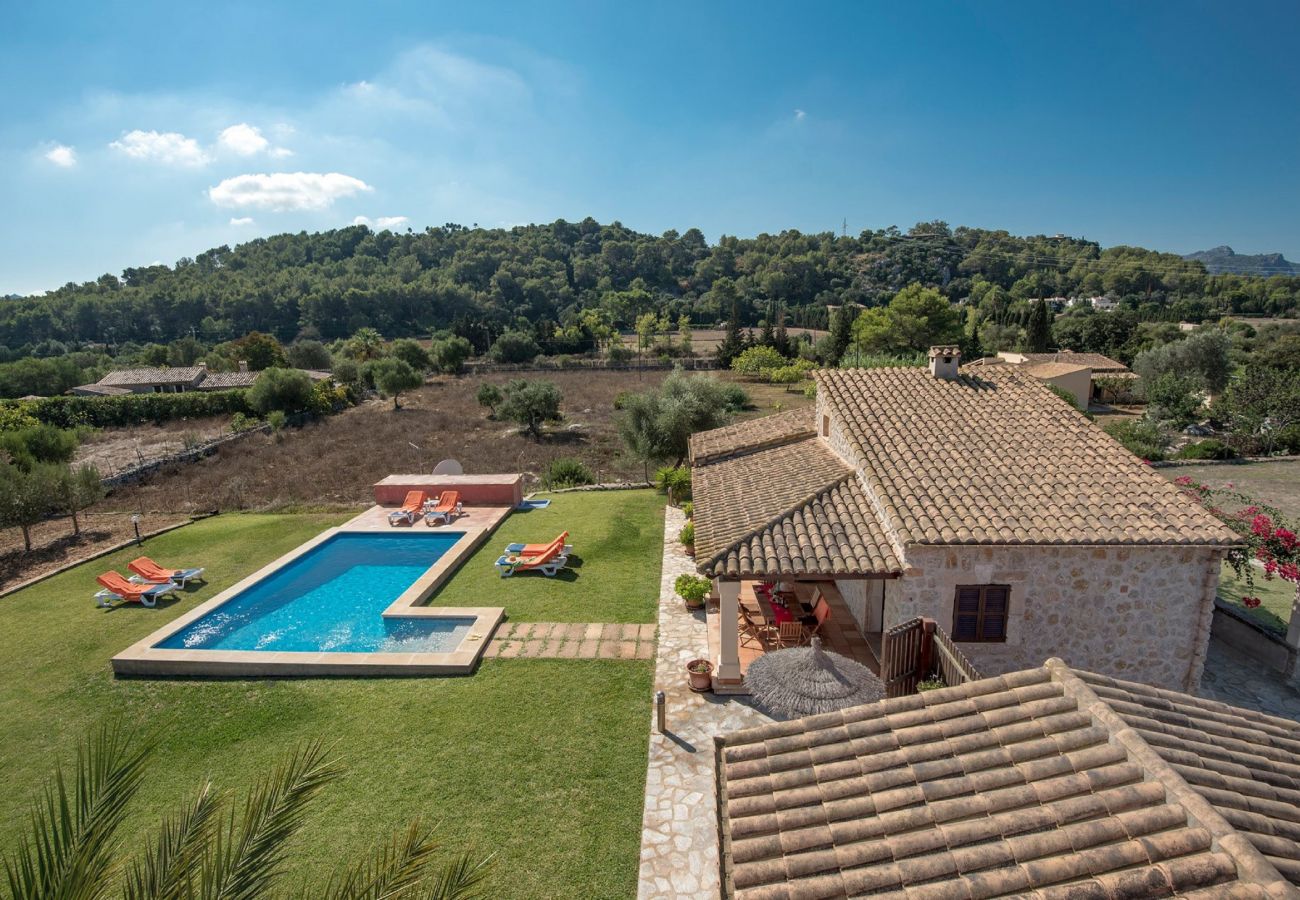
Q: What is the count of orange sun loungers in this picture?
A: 6